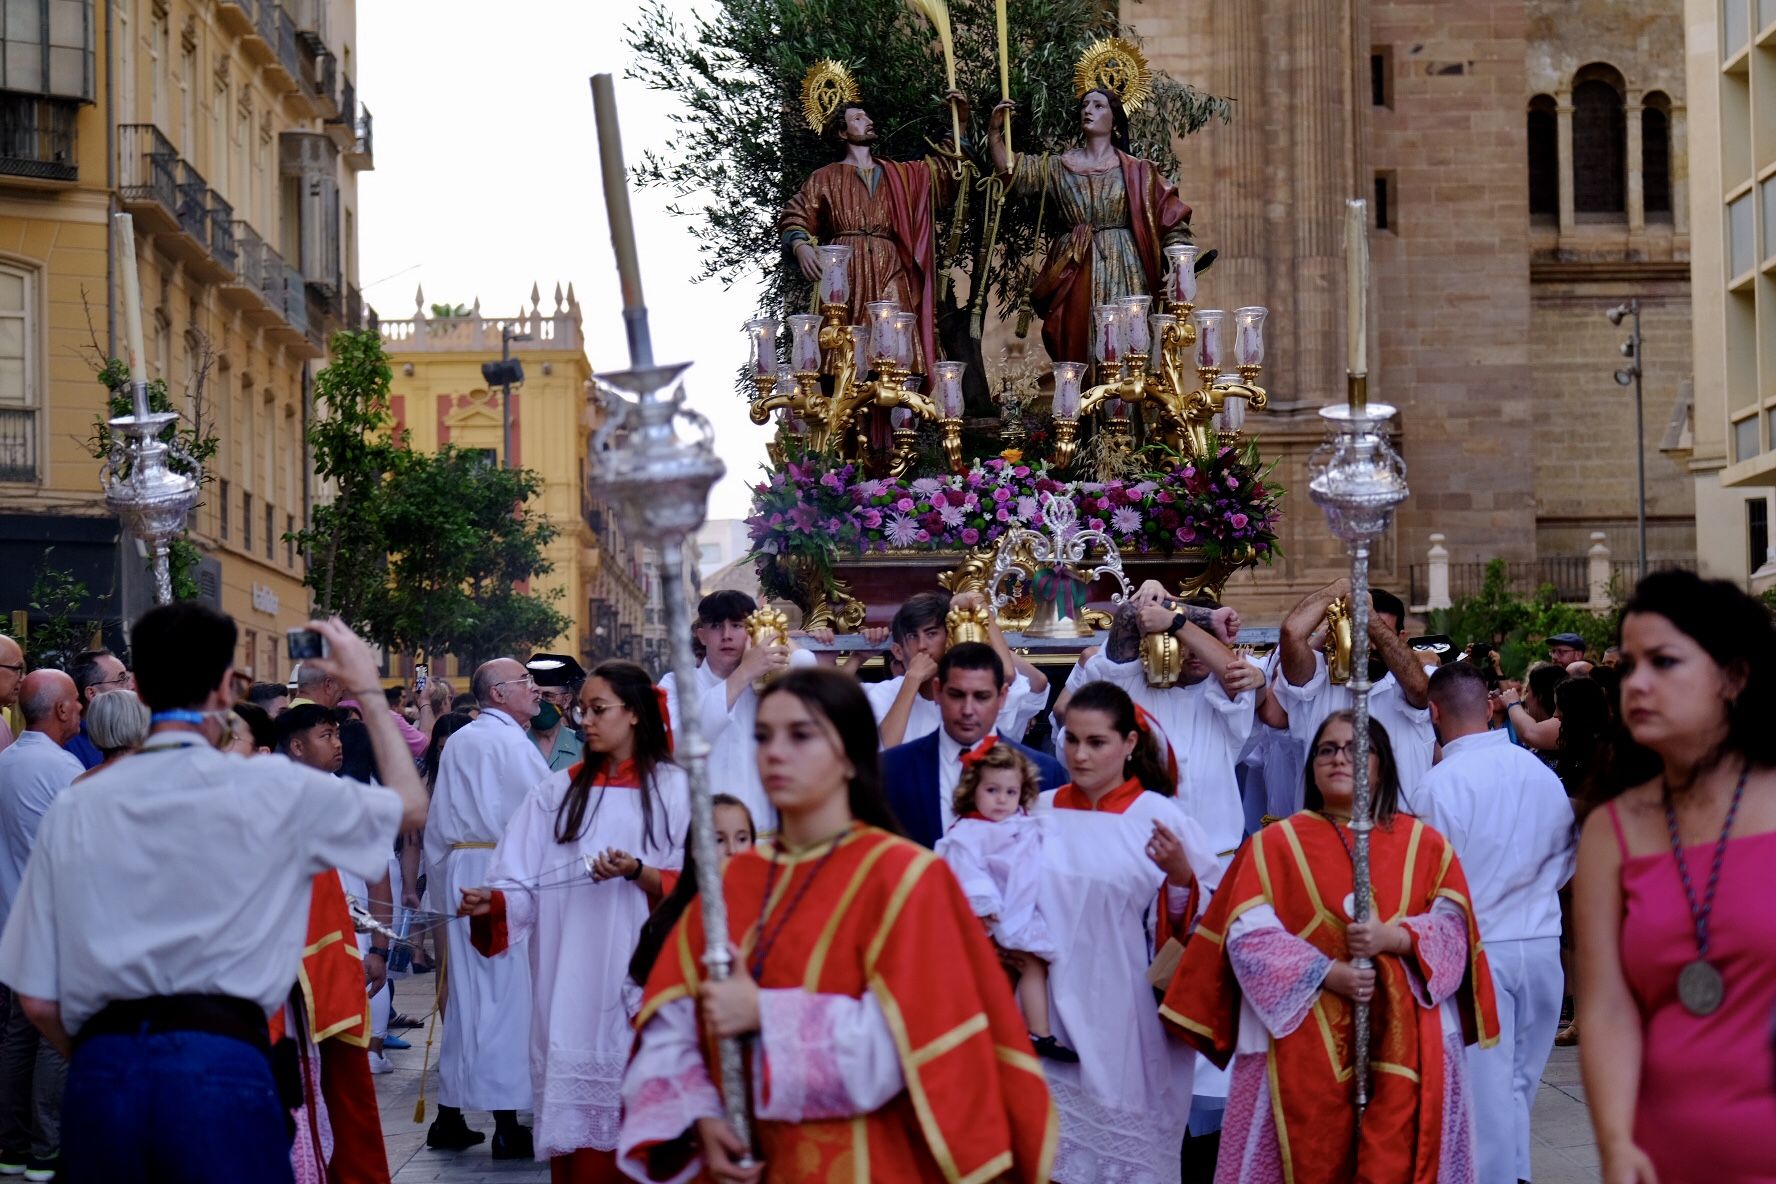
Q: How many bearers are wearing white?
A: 4